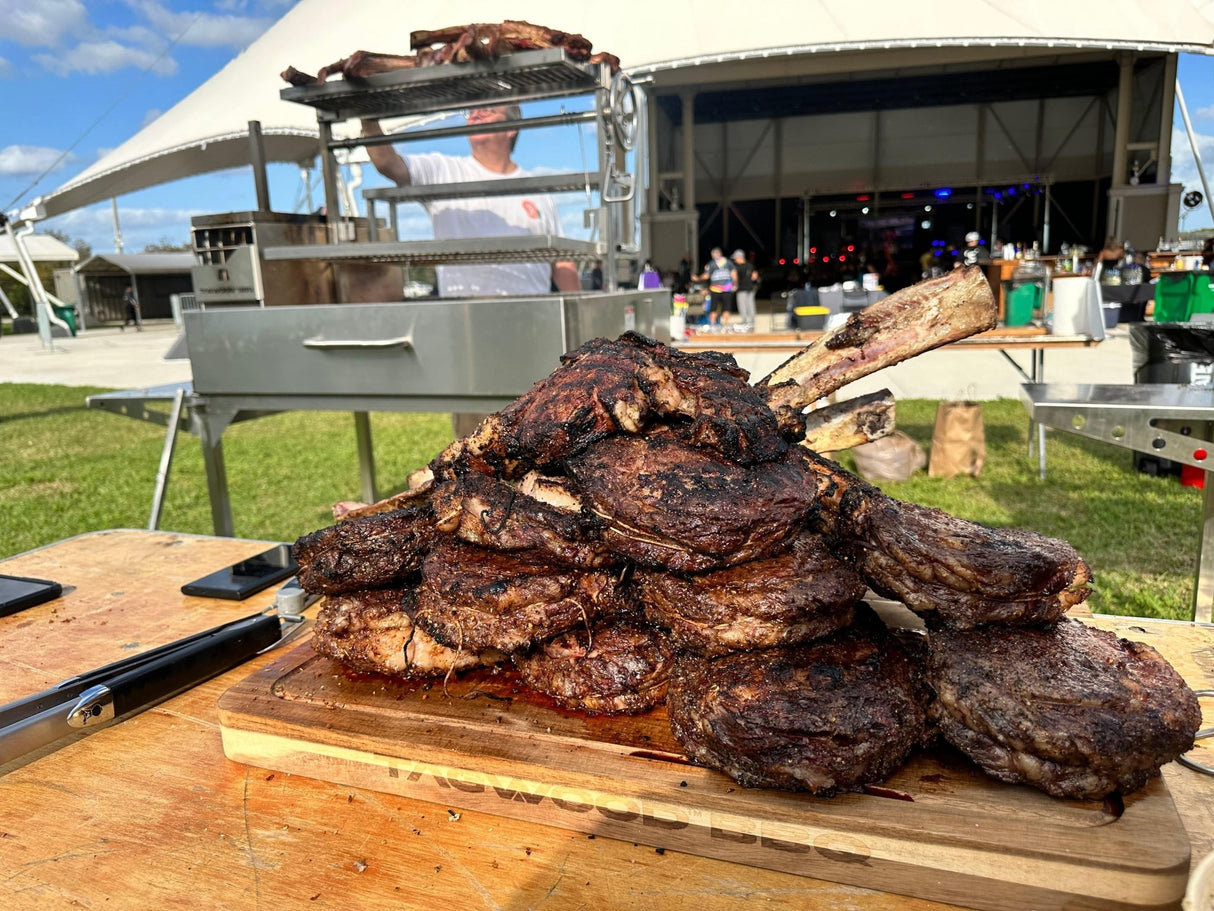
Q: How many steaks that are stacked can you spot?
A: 11